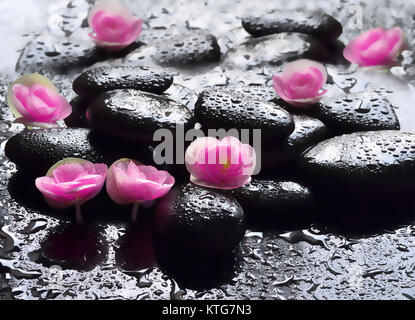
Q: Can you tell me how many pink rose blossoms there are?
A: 7